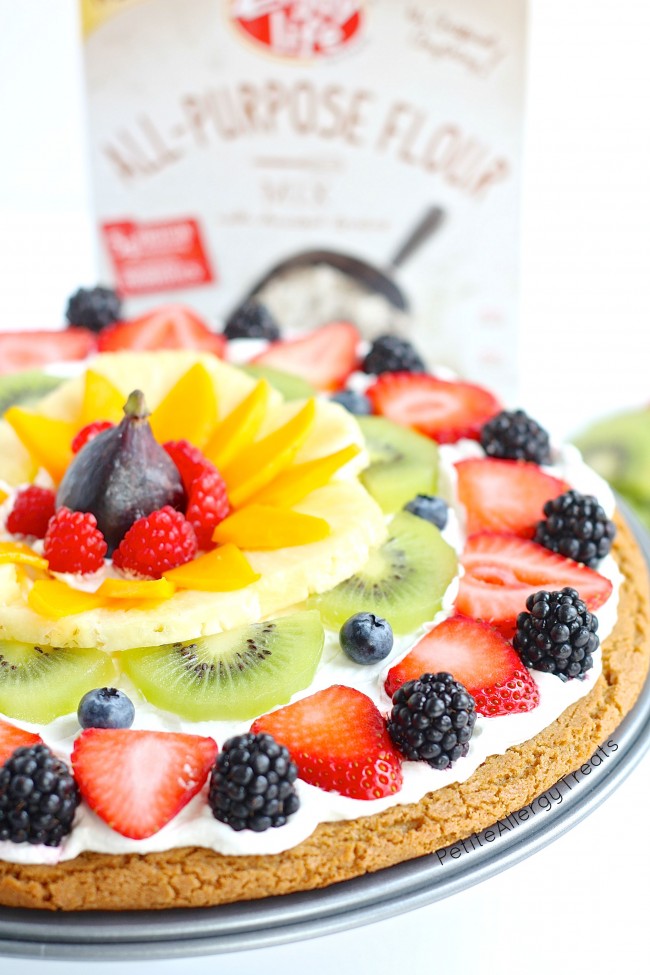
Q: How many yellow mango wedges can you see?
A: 11